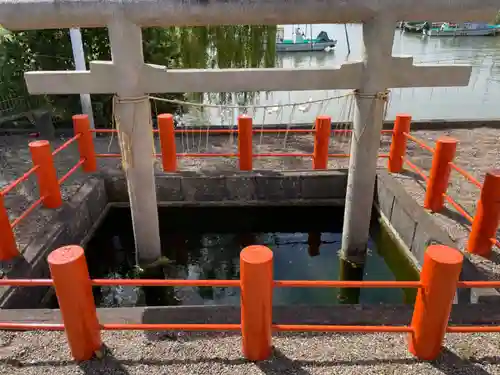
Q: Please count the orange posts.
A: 12